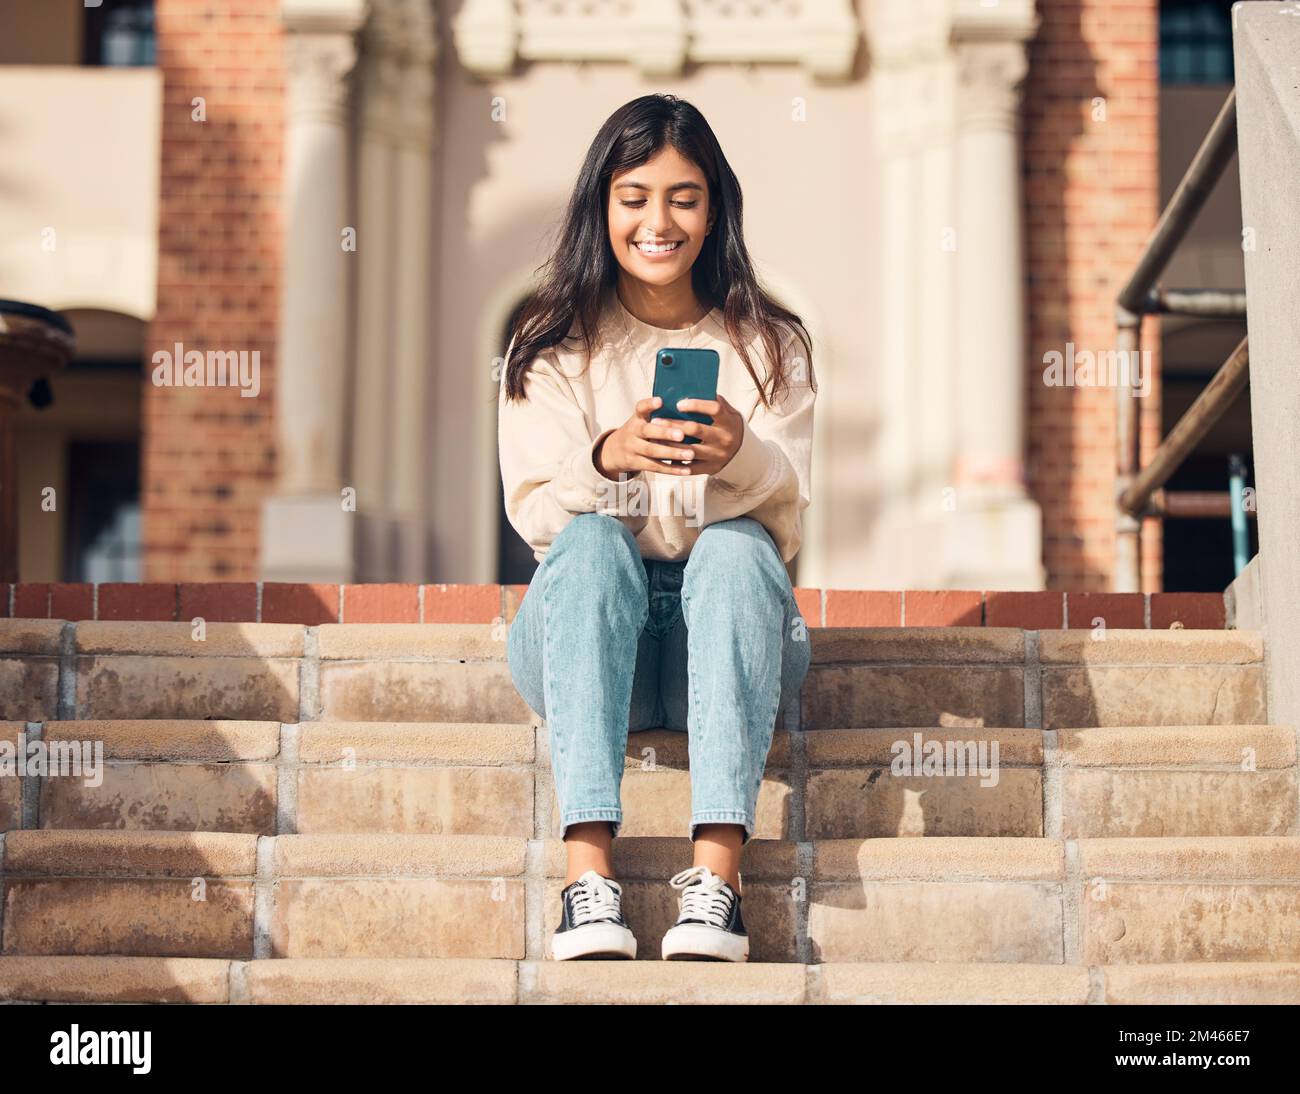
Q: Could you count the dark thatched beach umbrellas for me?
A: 0